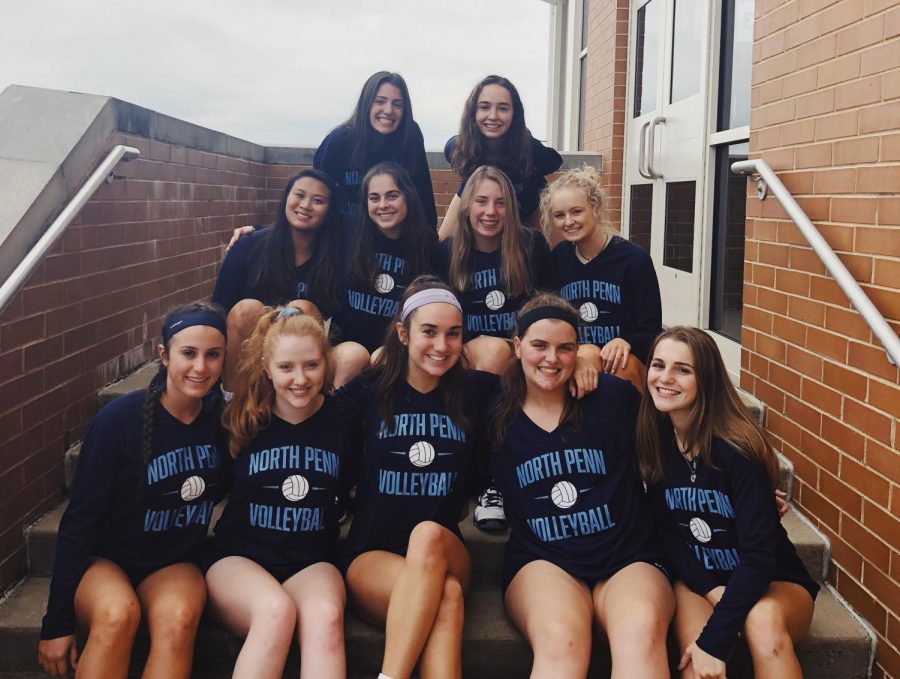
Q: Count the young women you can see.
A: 11